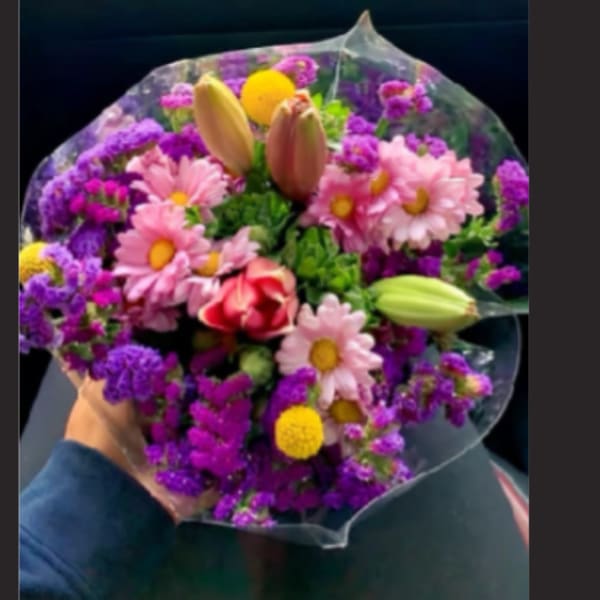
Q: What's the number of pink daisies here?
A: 8